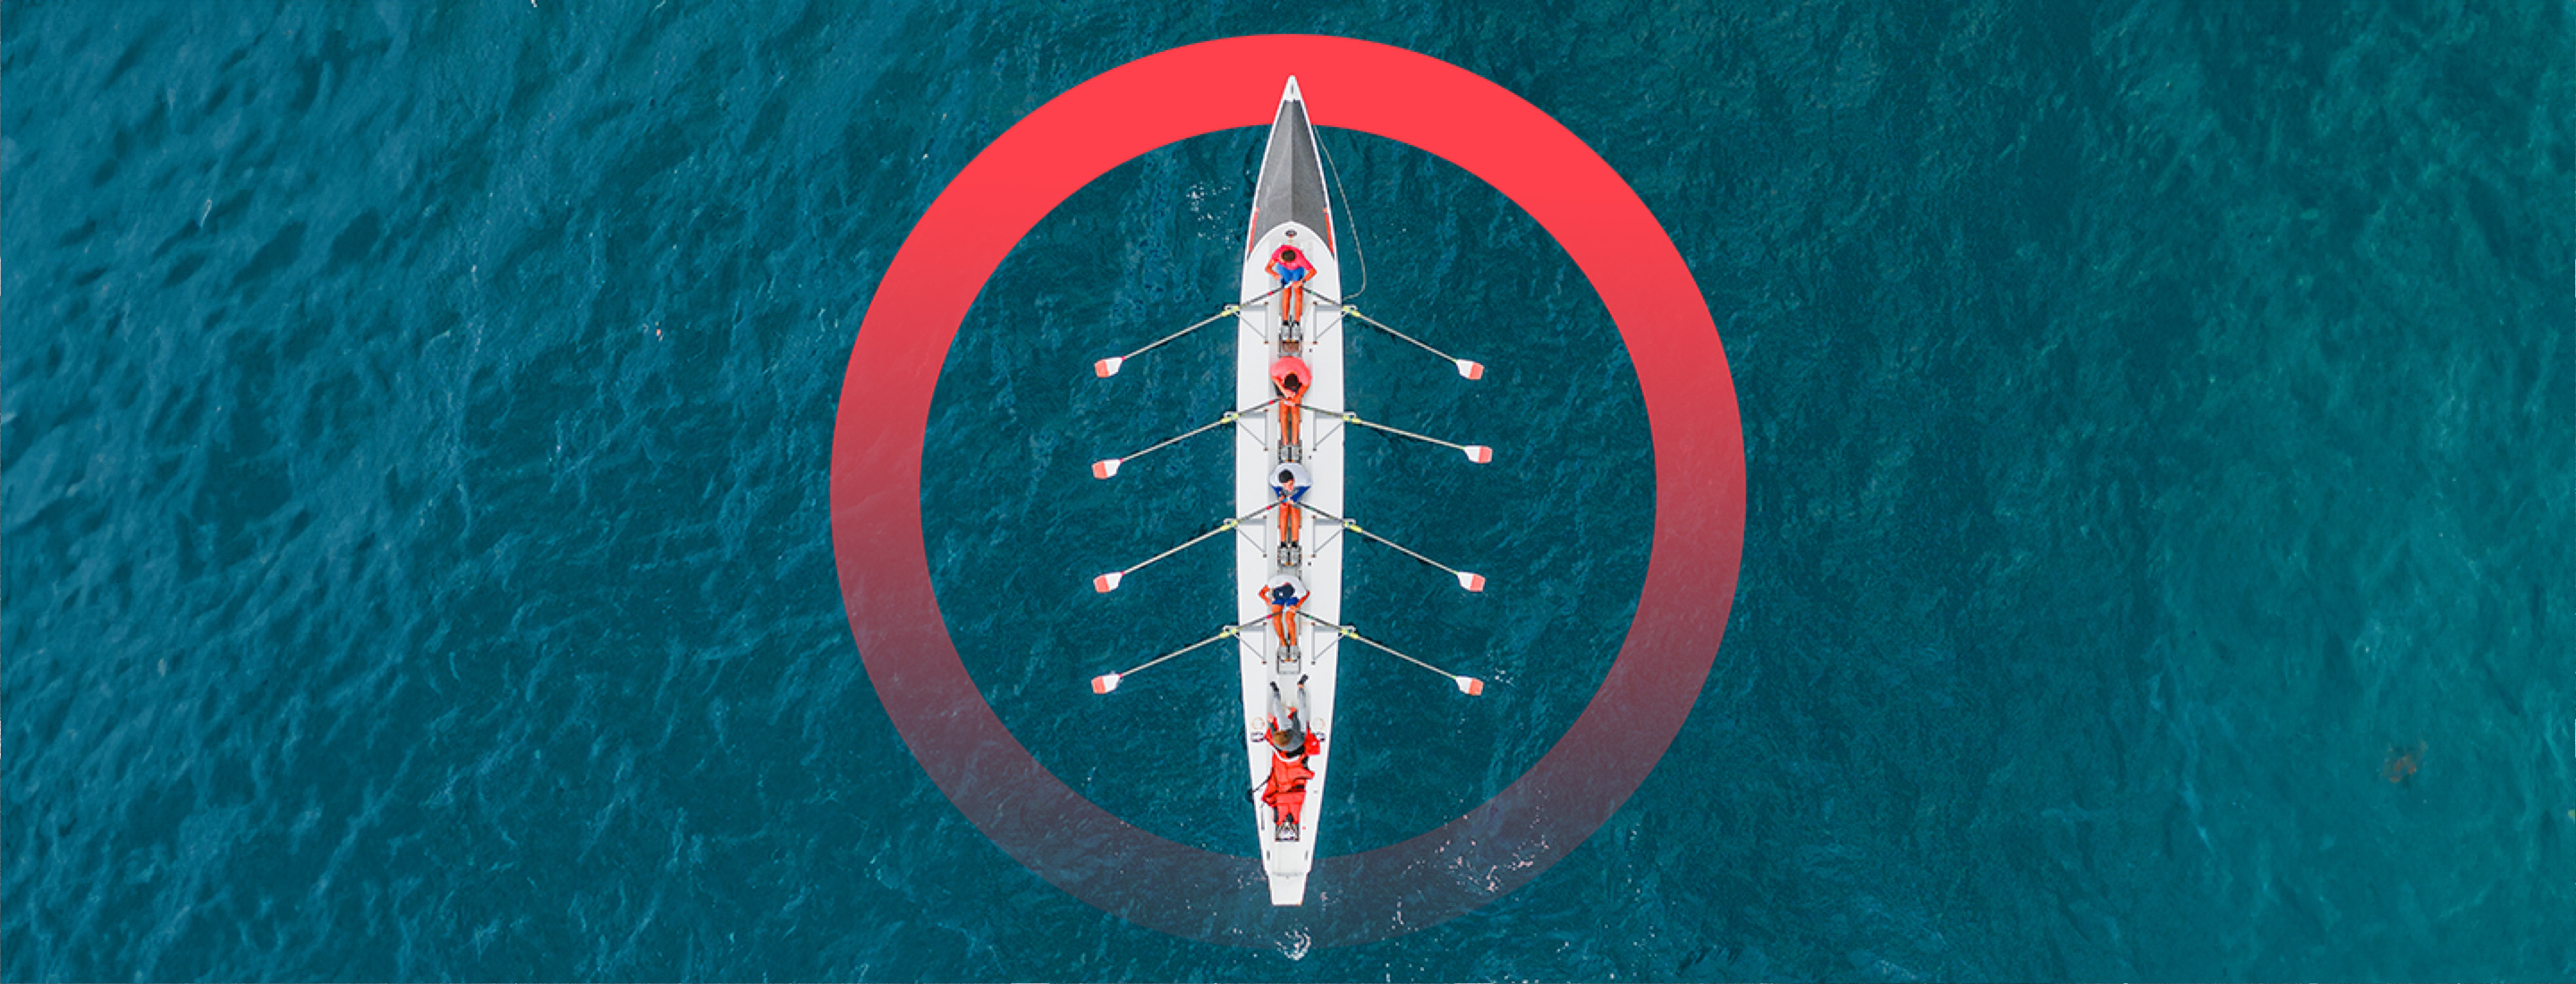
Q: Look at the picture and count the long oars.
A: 8